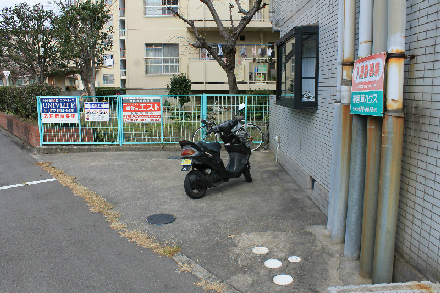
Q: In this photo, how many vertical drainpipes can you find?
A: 5